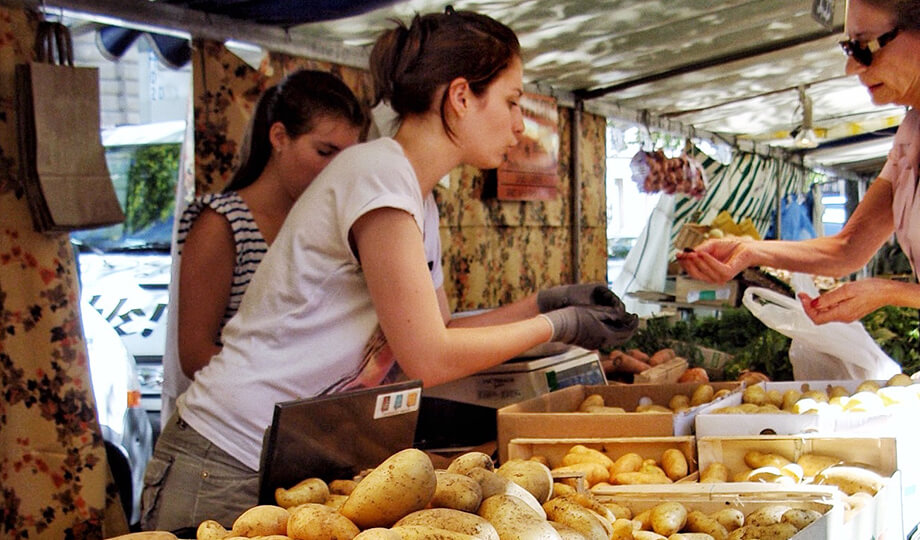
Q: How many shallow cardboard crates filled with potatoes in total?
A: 5